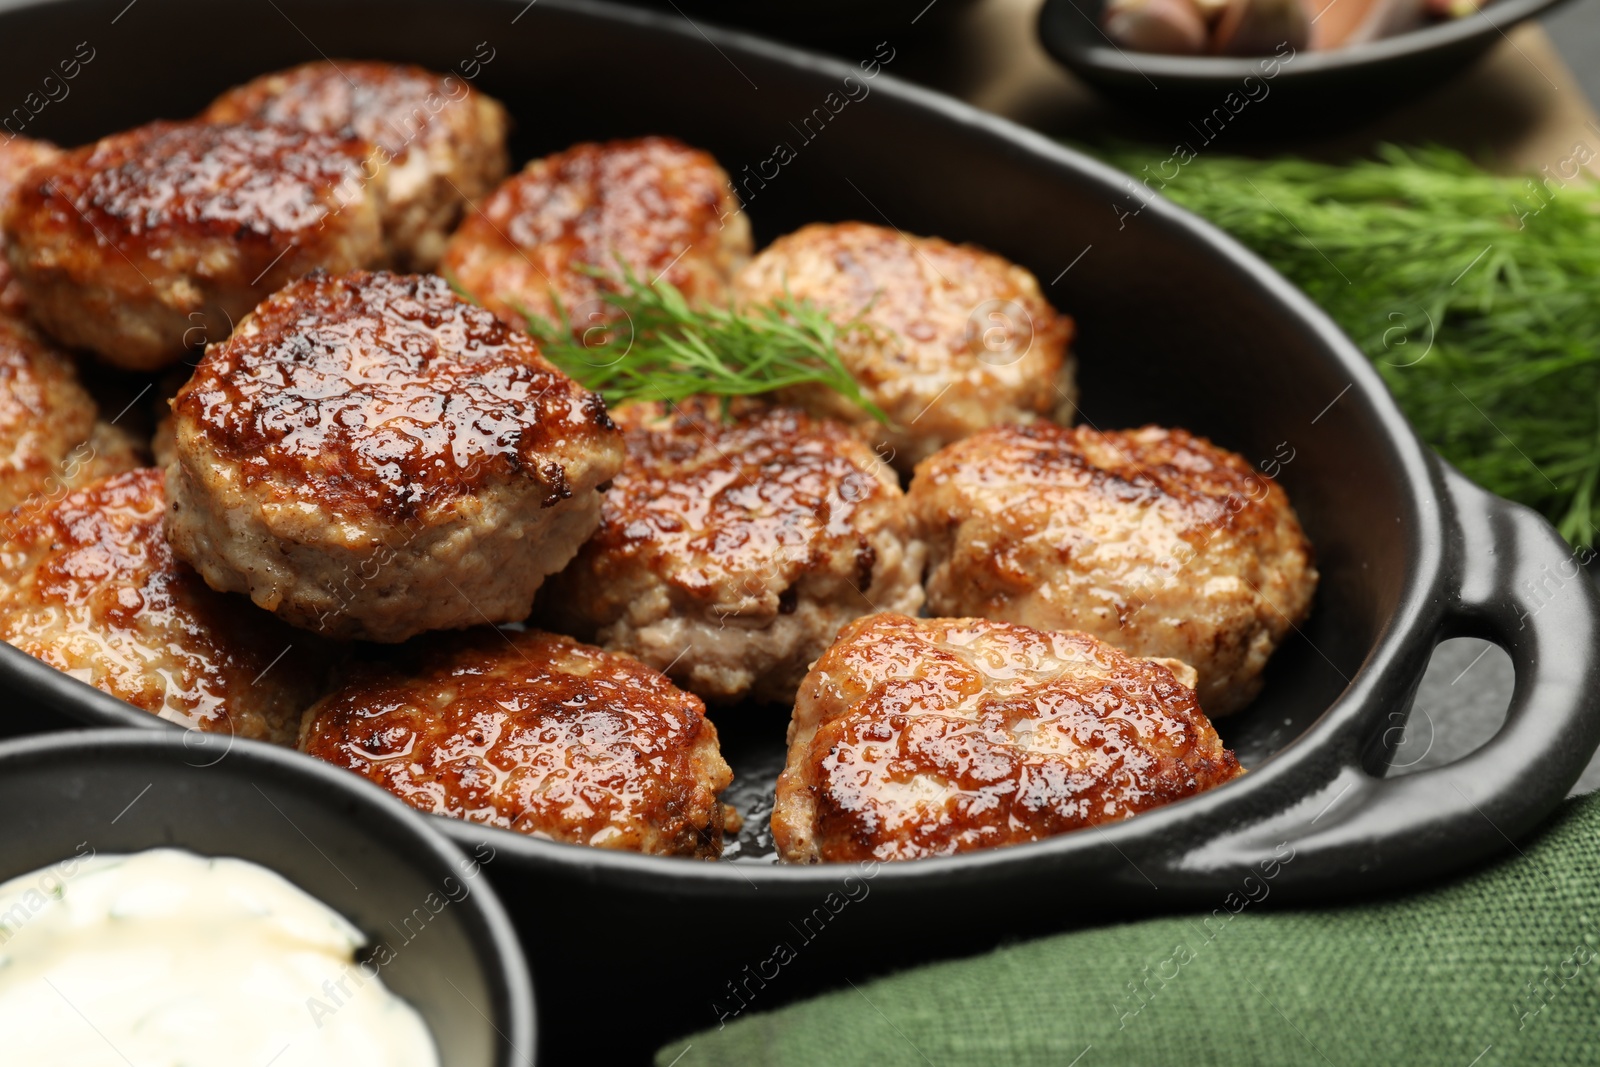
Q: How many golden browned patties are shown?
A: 12